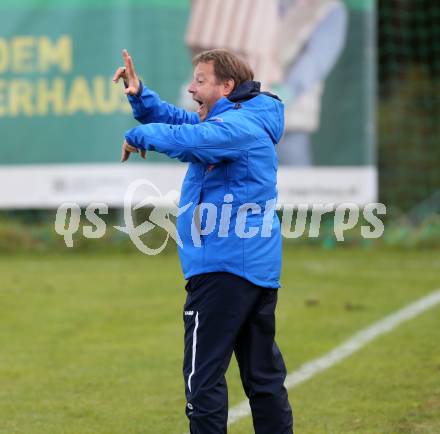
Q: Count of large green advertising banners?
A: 1